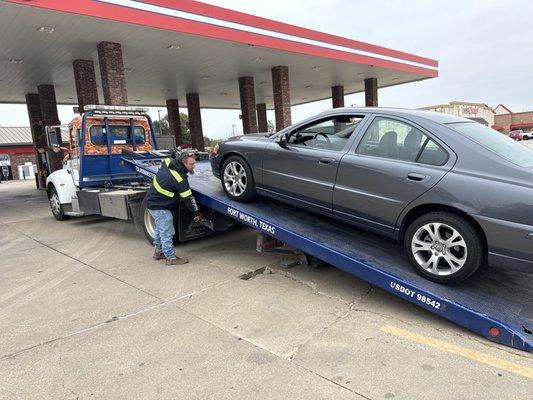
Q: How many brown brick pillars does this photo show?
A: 11